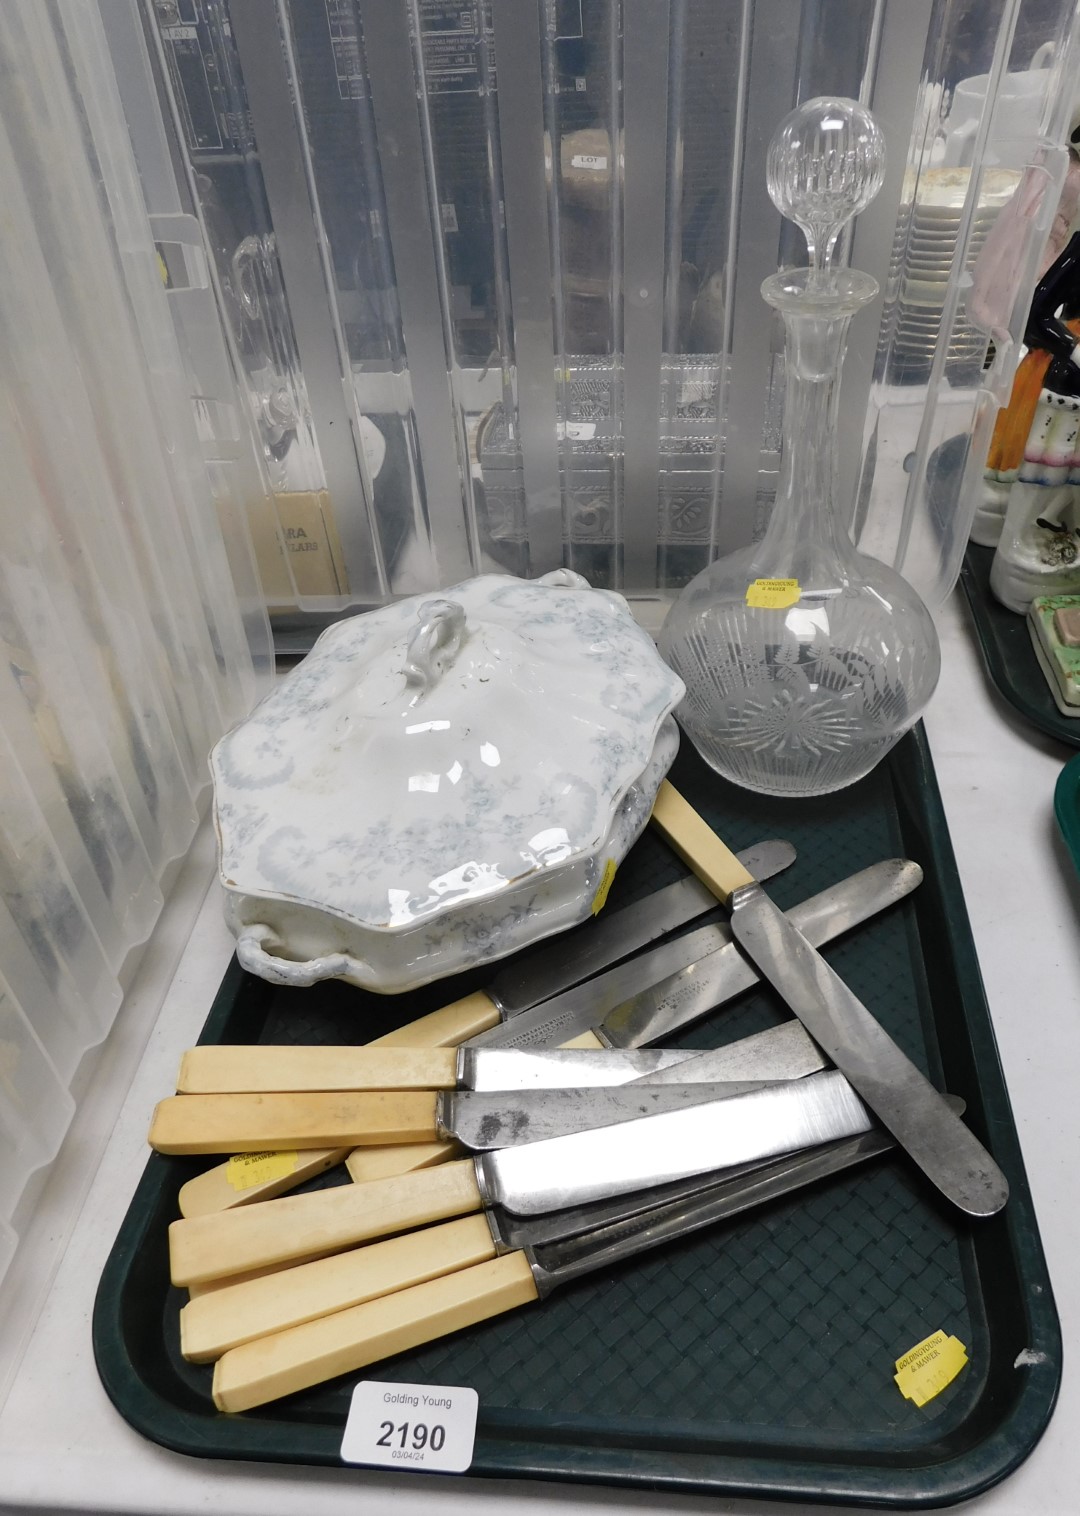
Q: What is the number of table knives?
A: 10